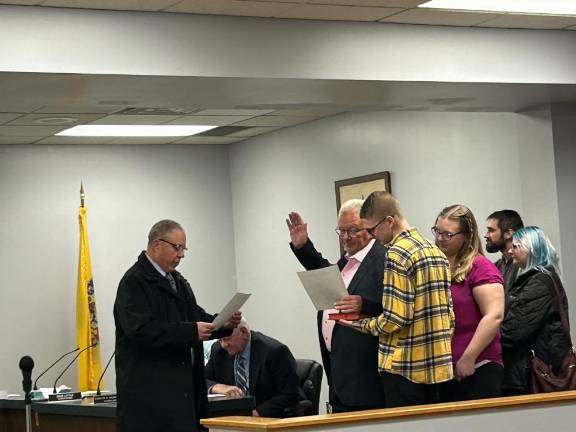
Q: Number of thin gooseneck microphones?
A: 3